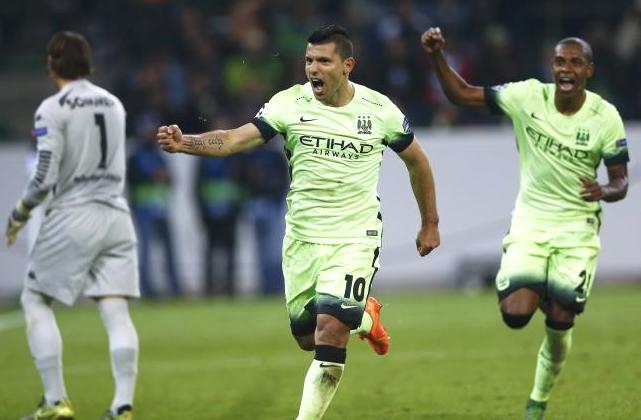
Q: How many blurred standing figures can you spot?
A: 3